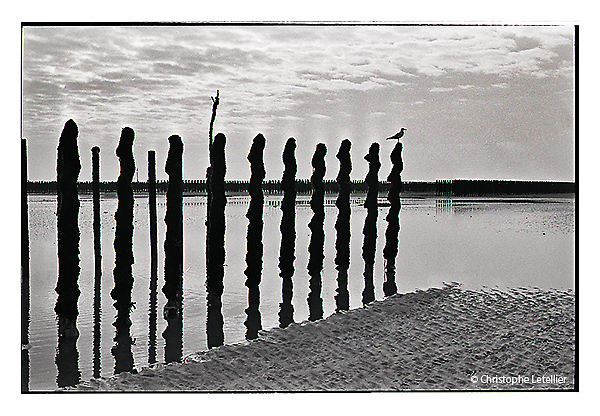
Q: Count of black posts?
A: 13